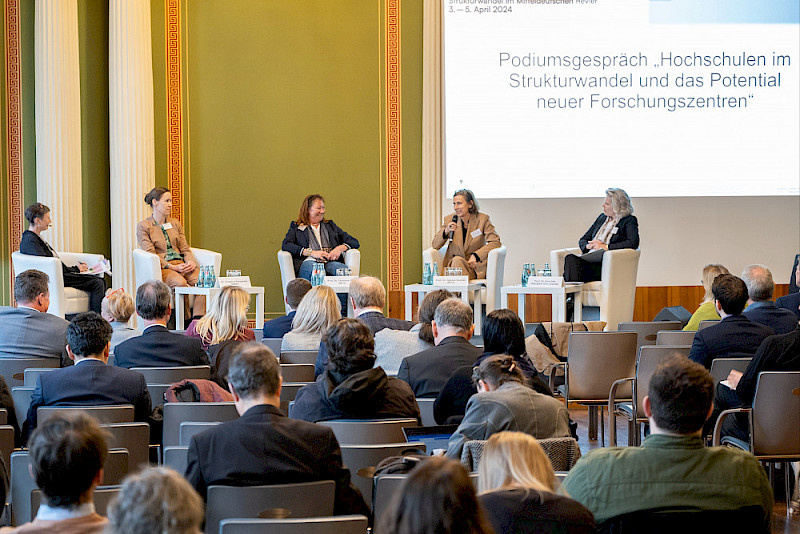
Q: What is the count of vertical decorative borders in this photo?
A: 3